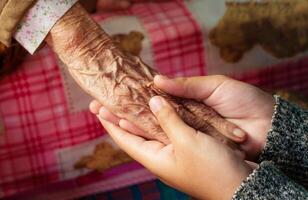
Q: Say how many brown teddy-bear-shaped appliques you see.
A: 3